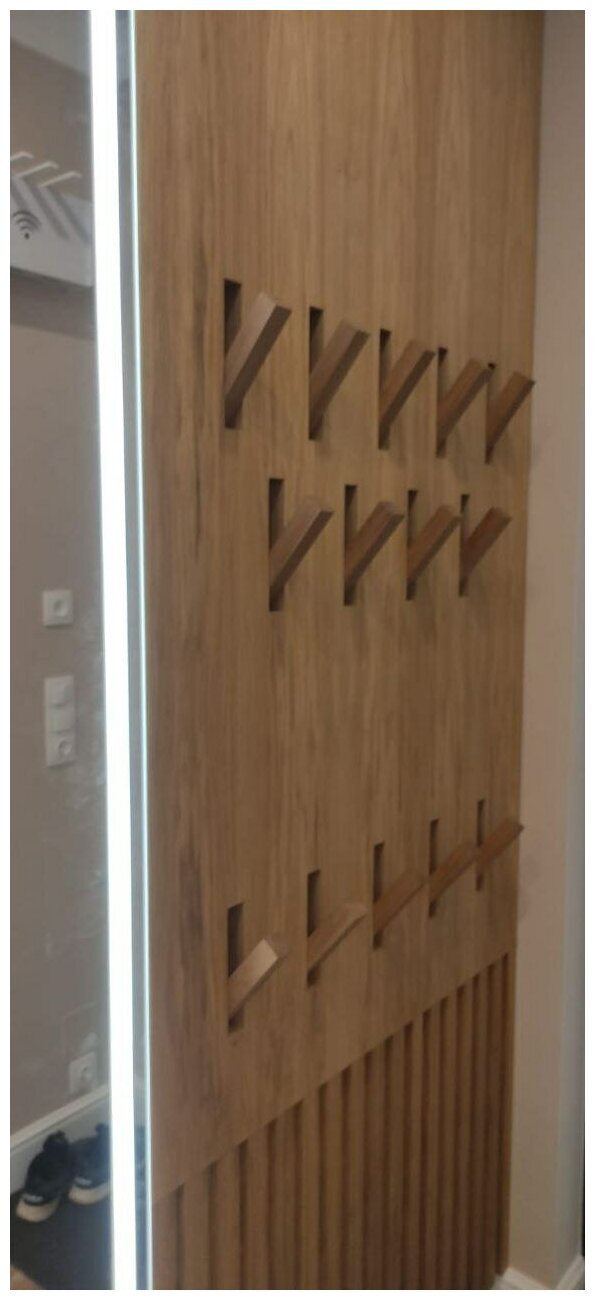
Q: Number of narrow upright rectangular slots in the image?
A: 14